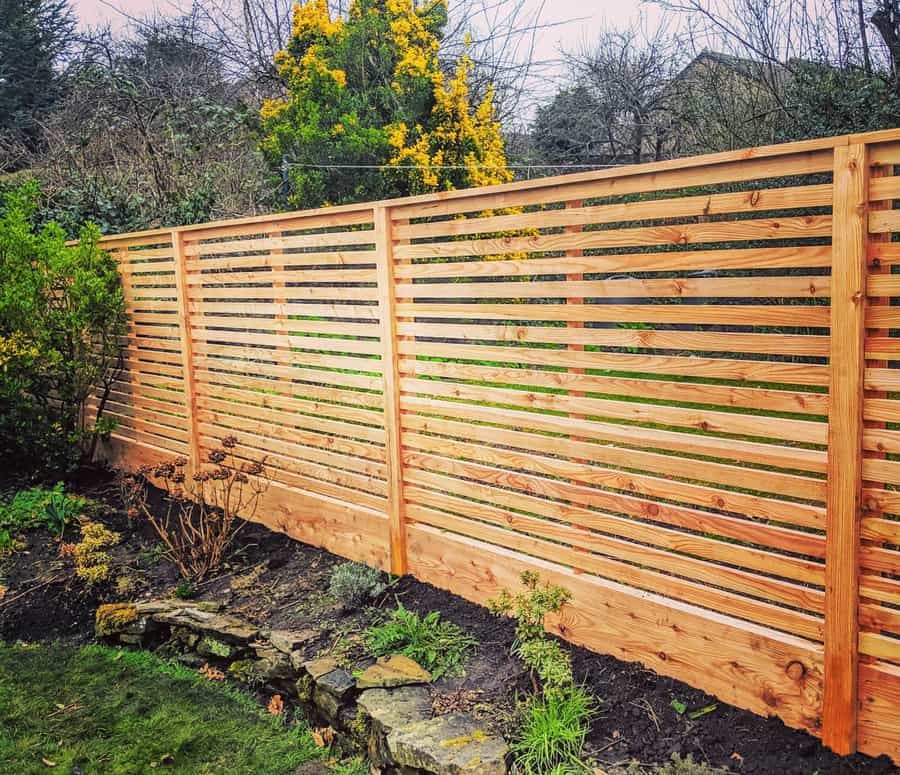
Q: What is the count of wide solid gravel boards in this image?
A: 4